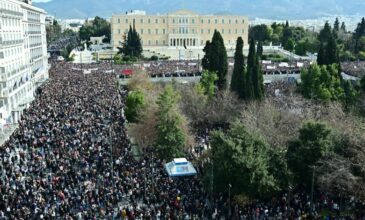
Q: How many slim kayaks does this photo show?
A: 0